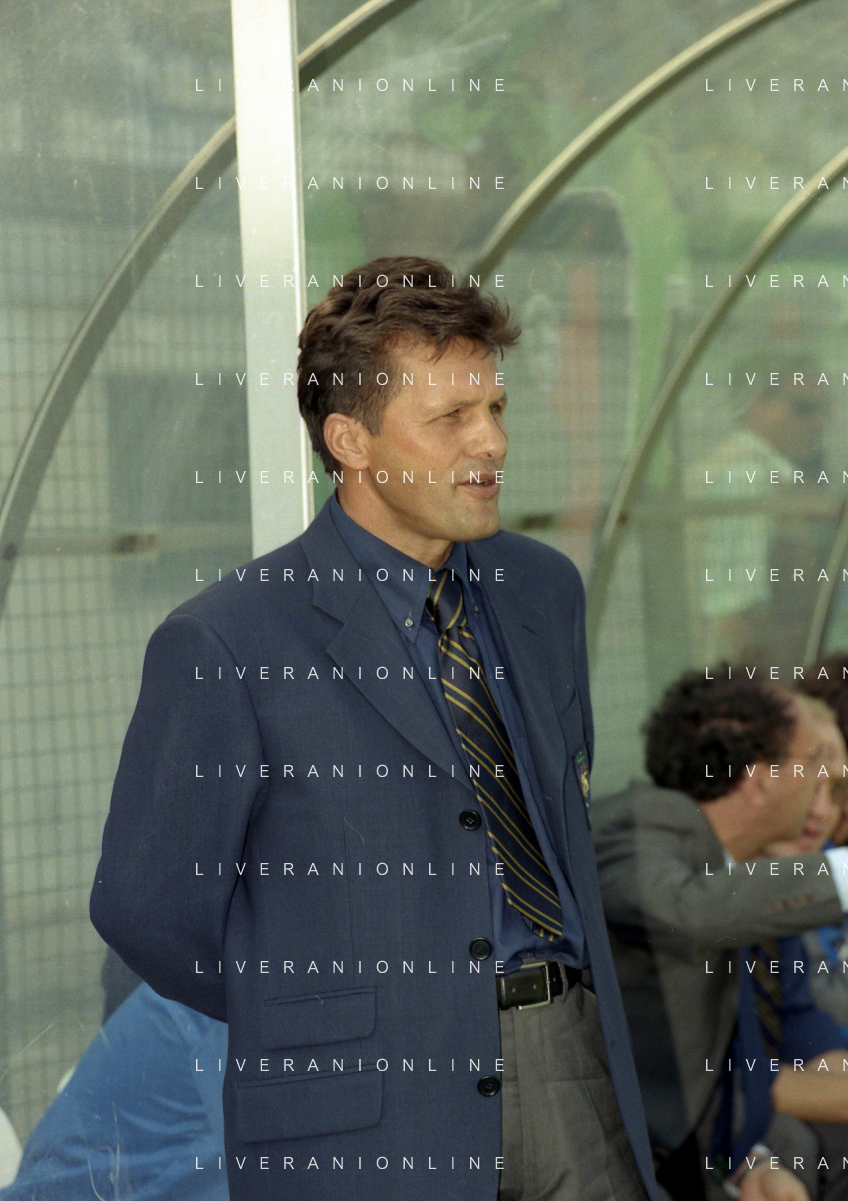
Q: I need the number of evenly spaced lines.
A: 12